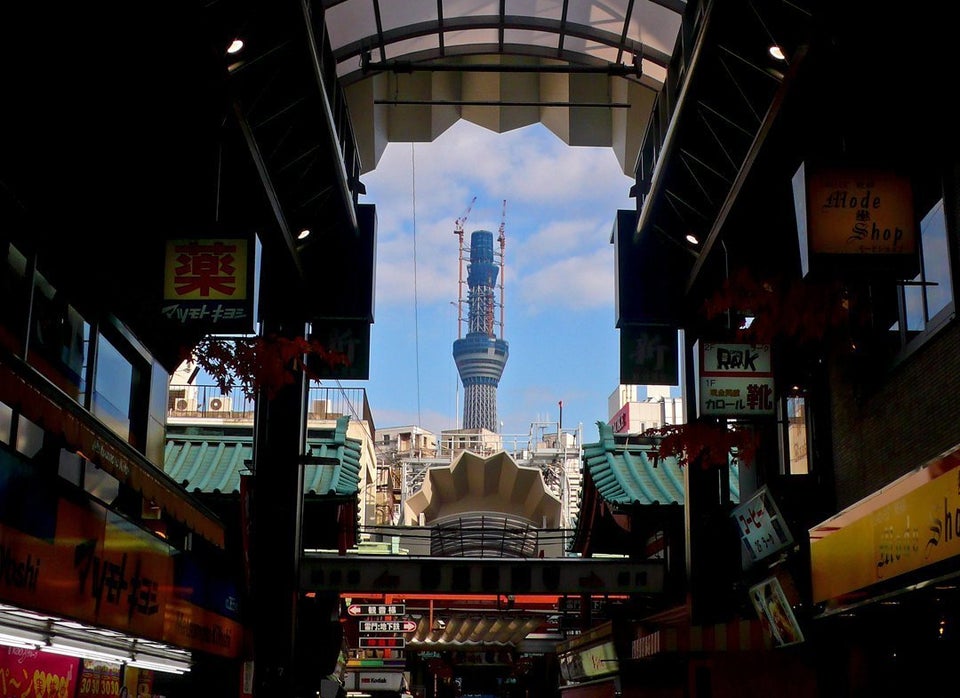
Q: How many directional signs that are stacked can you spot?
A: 3